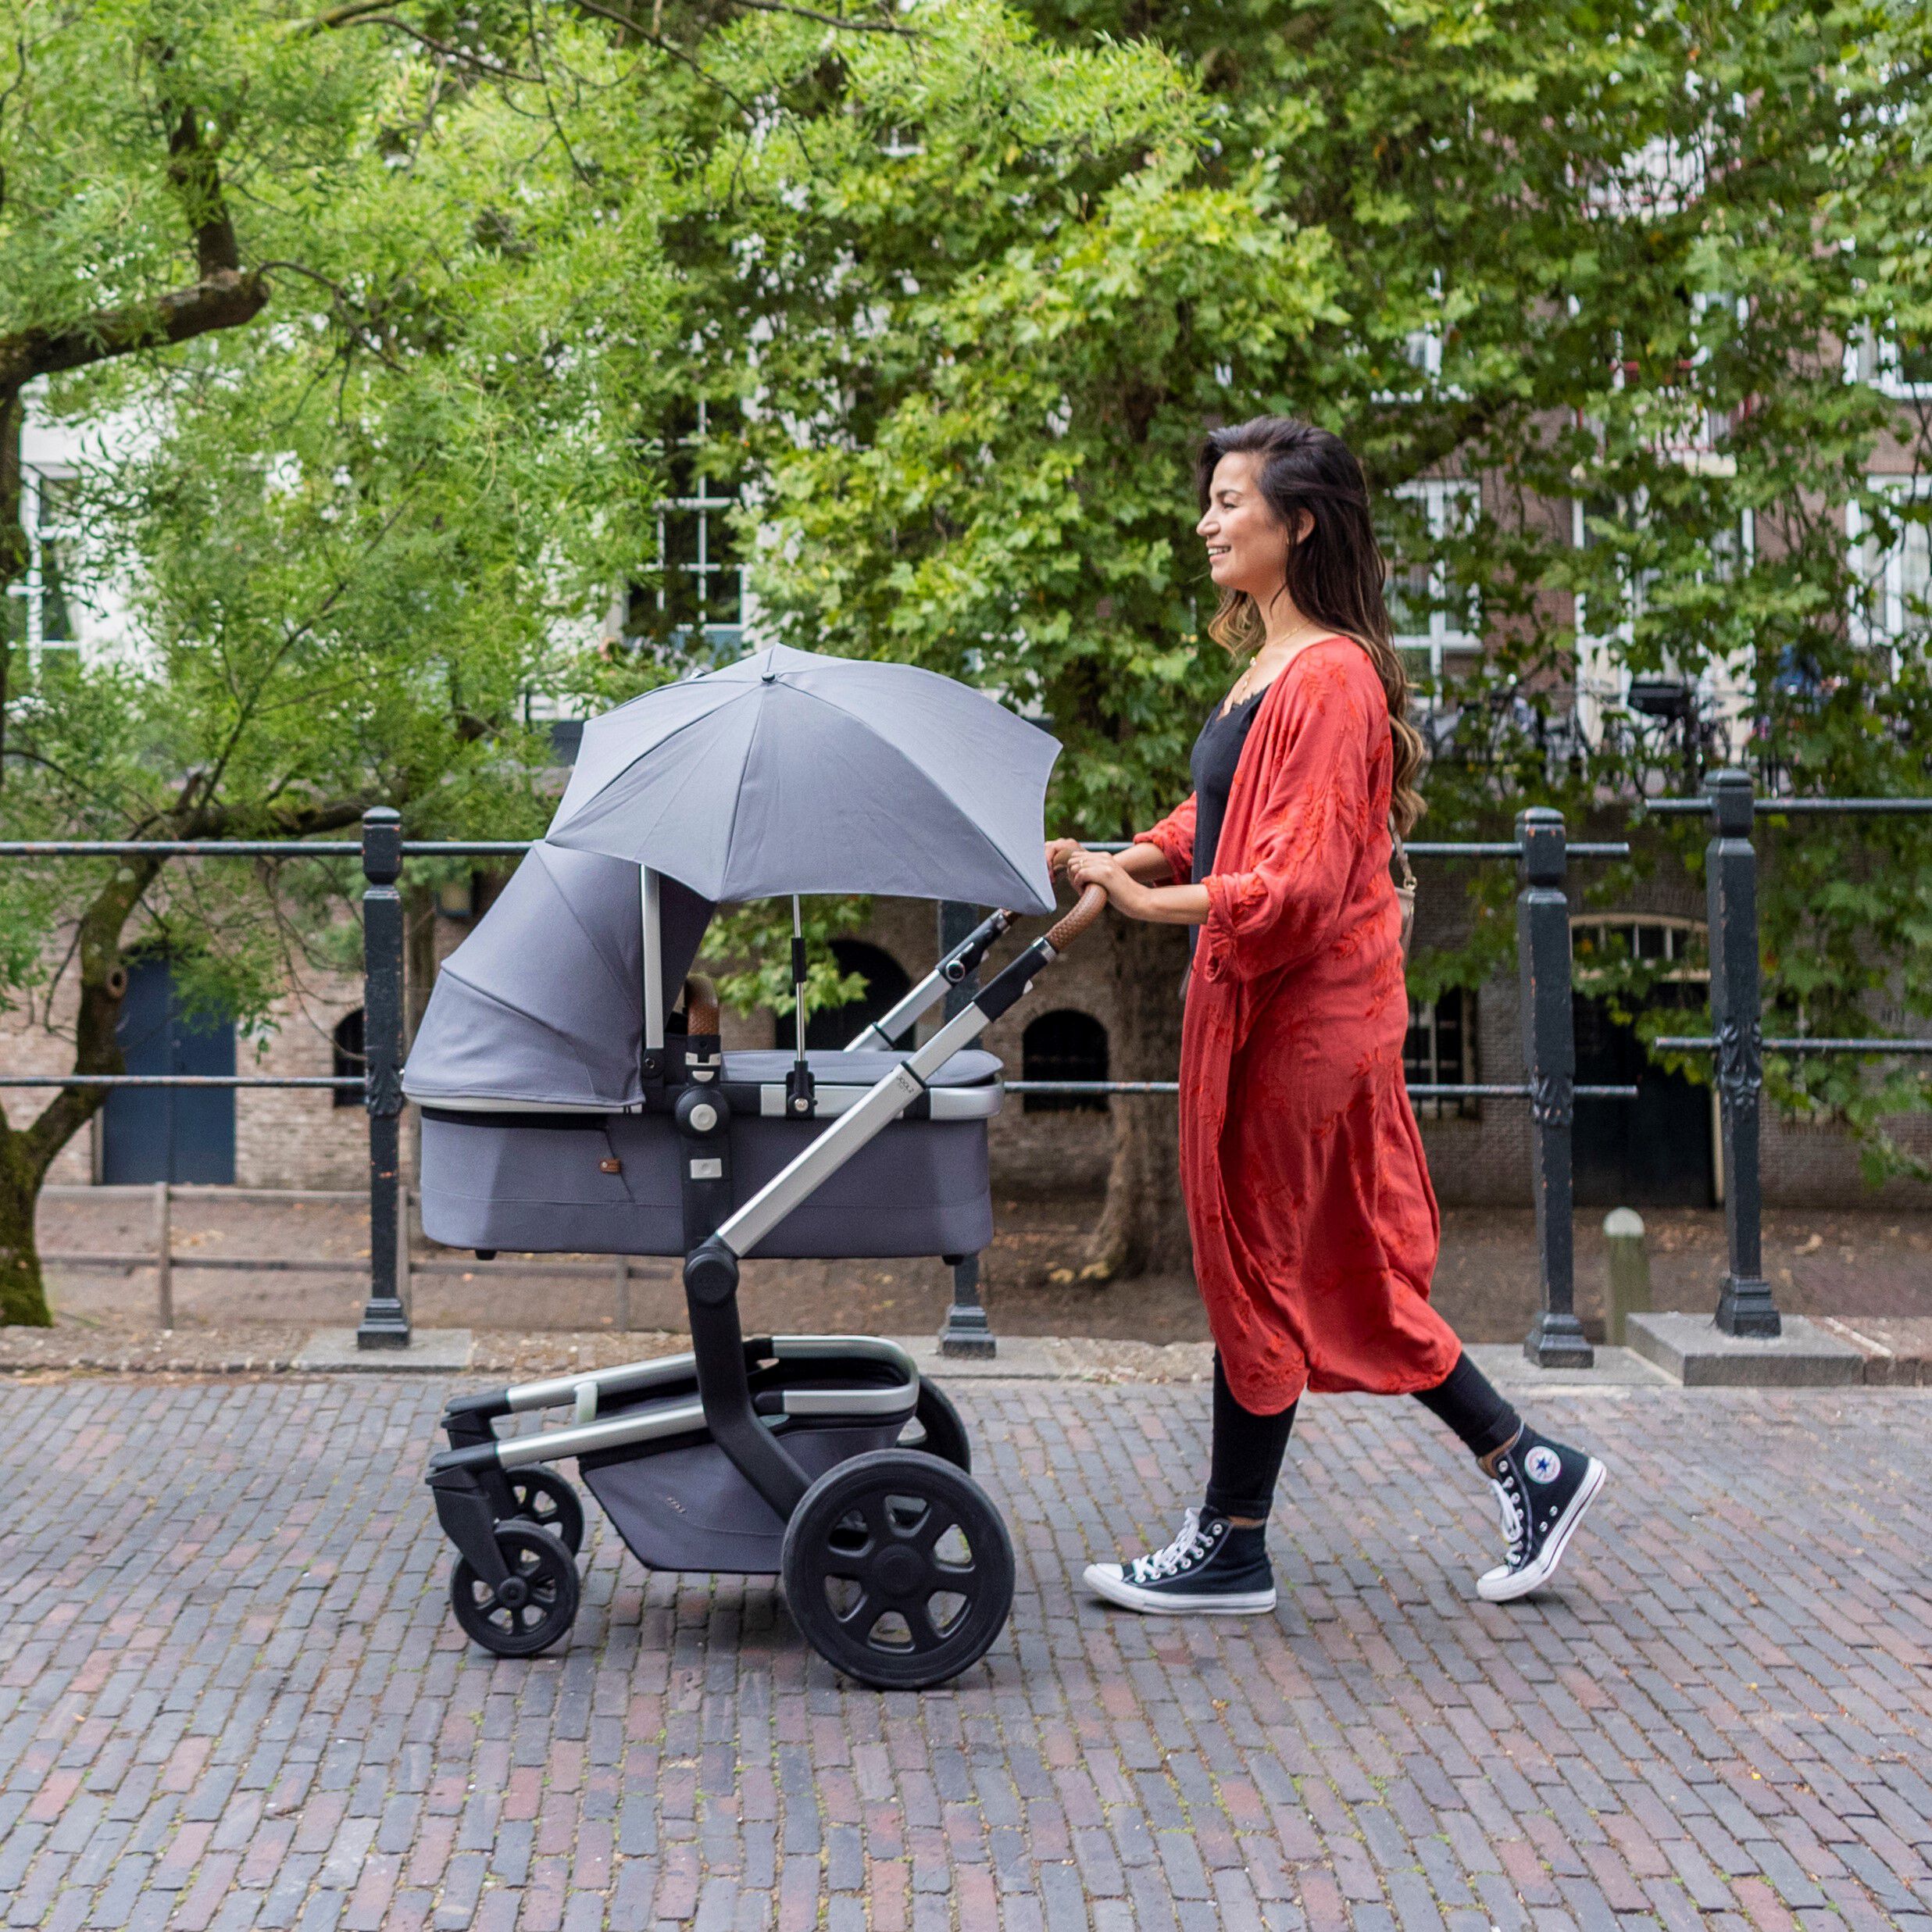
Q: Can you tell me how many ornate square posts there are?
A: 4